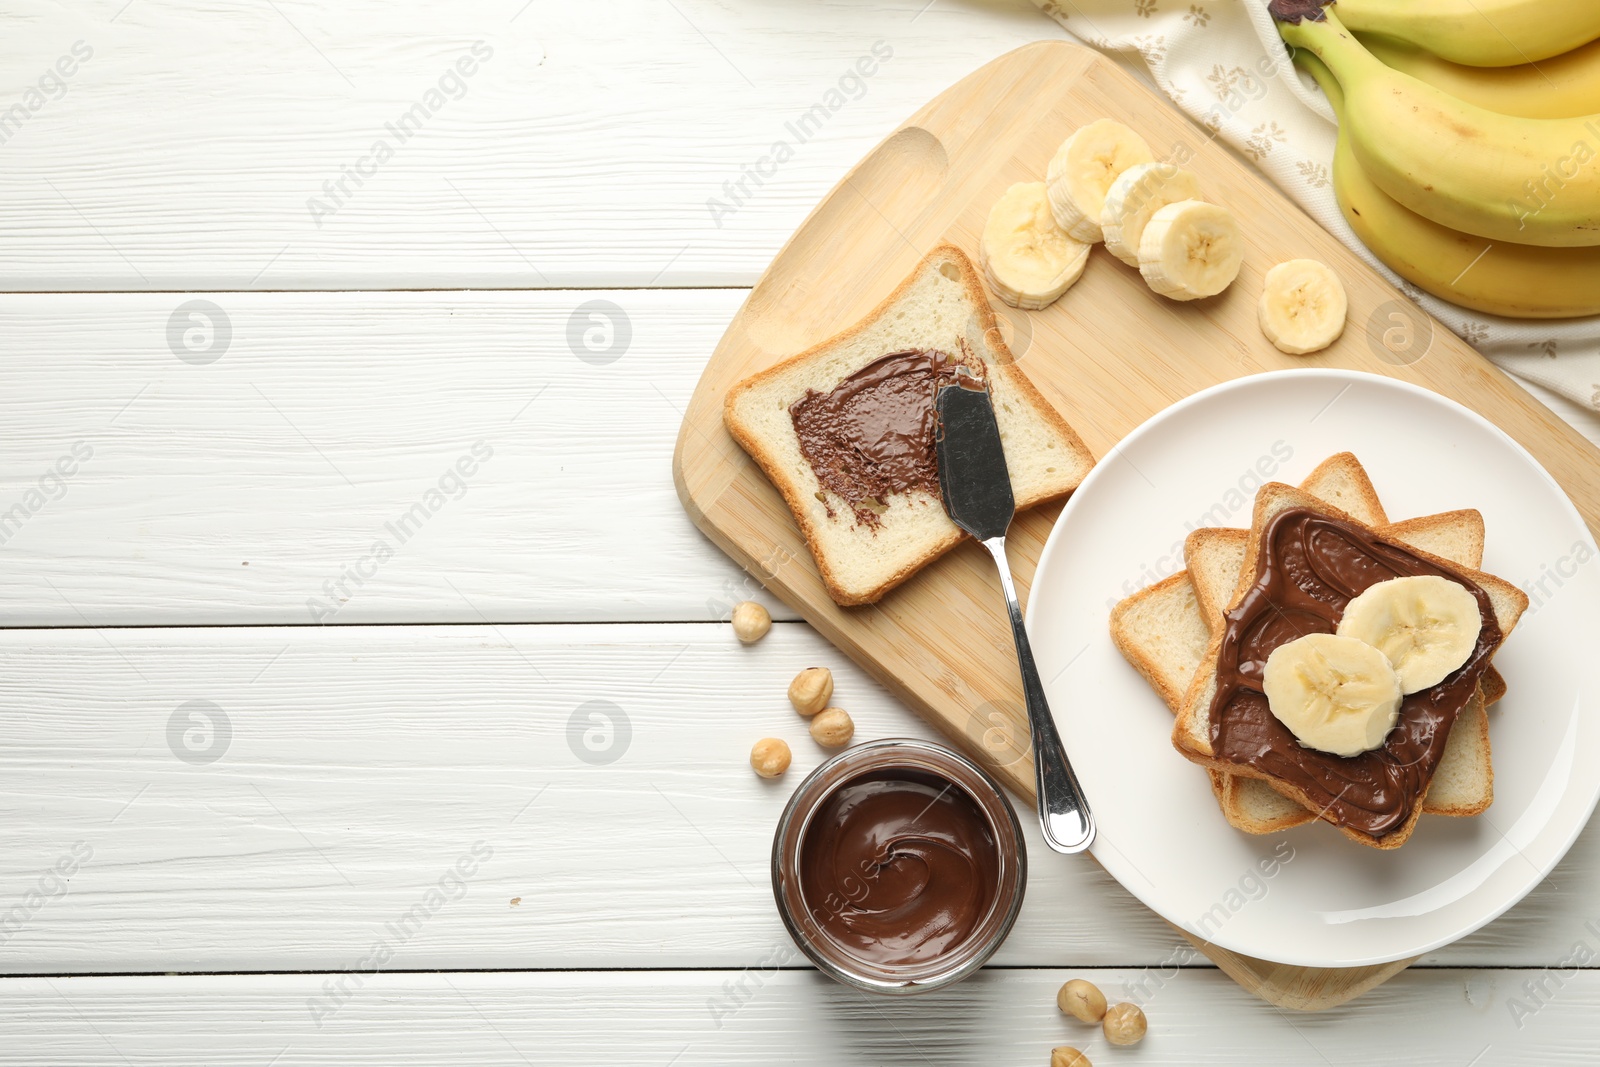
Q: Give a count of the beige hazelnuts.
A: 7